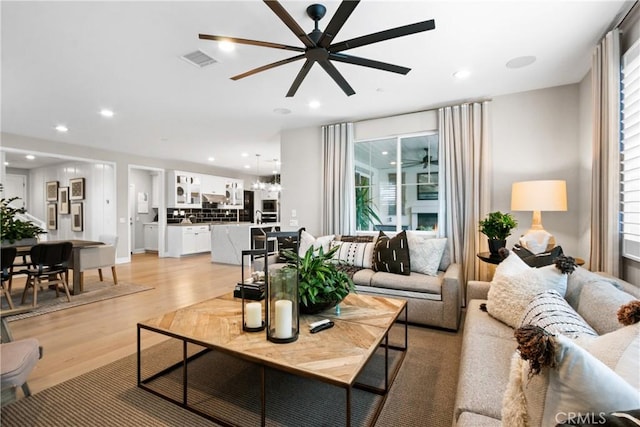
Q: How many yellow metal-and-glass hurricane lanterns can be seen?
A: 0